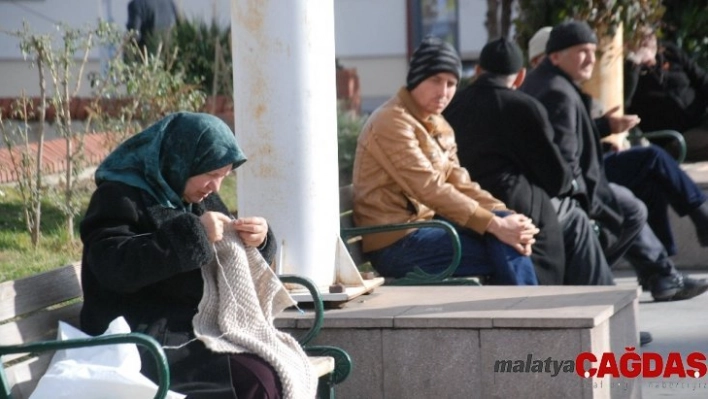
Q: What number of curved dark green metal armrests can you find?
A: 4